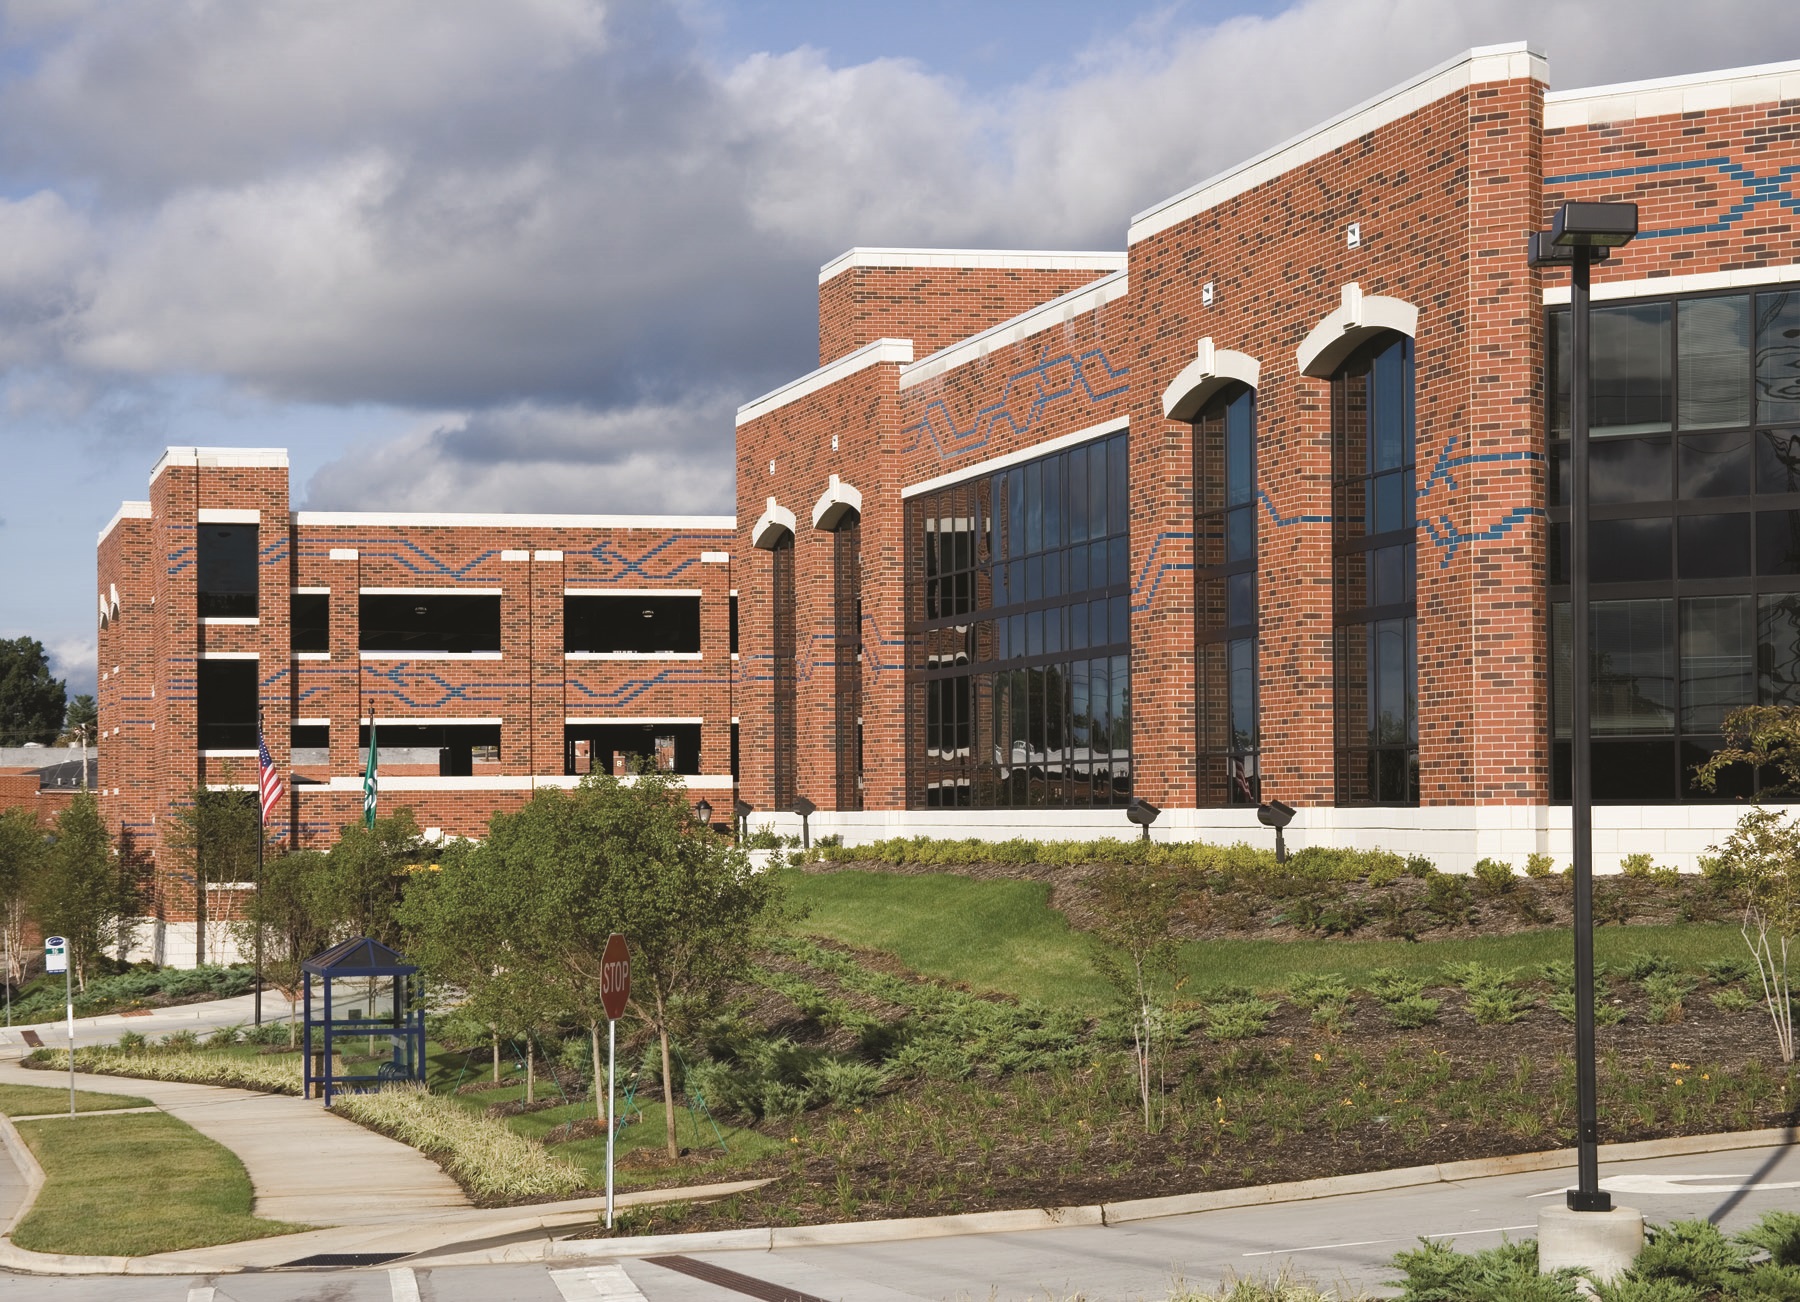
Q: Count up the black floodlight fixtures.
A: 4